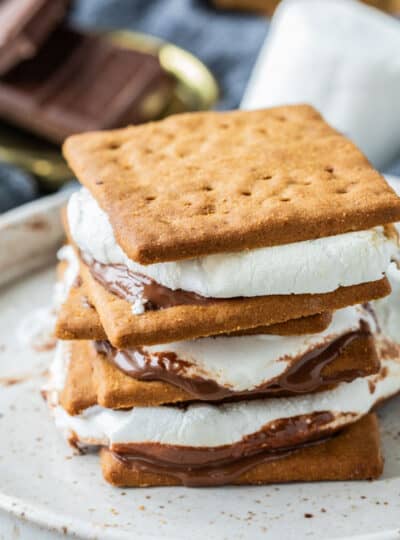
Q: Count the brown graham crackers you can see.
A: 6